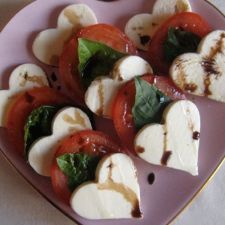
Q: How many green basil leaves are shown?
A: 5